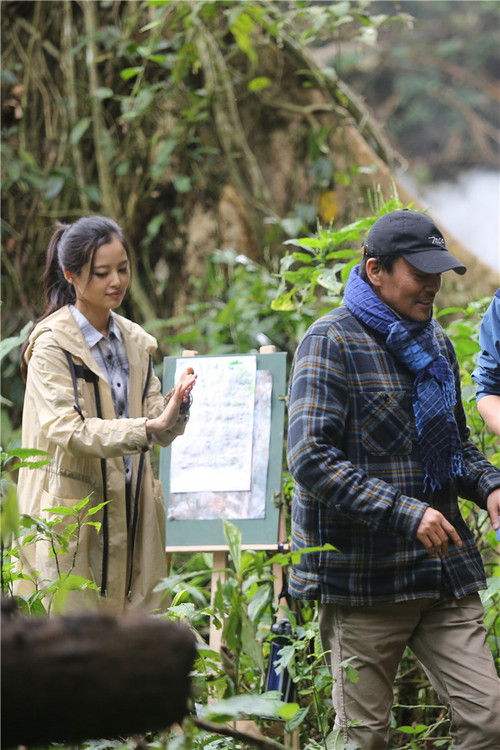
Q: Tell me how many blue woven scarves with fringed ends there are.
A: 1